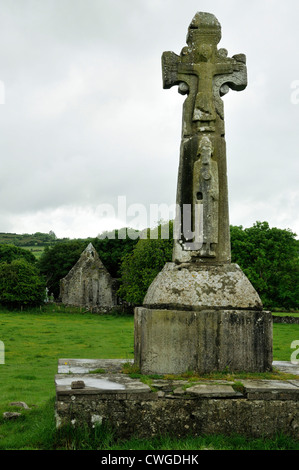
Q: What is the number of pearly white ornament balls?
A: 0